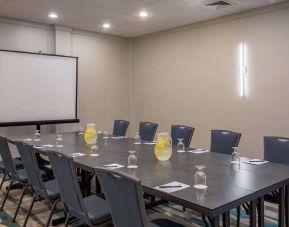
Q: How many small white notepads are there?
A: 9